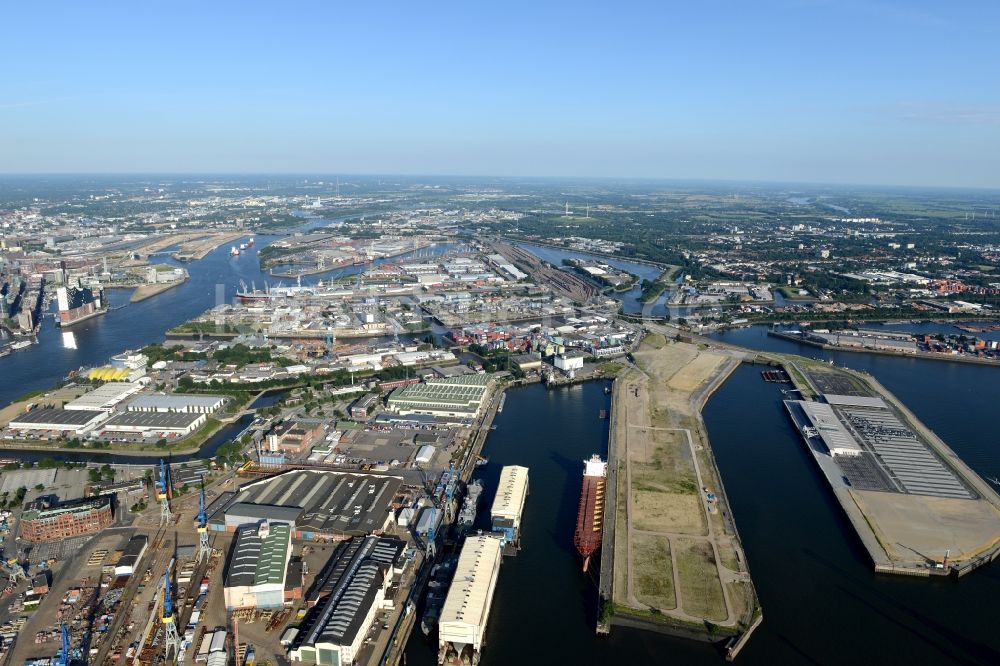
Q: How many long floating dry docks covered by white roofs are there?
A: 2